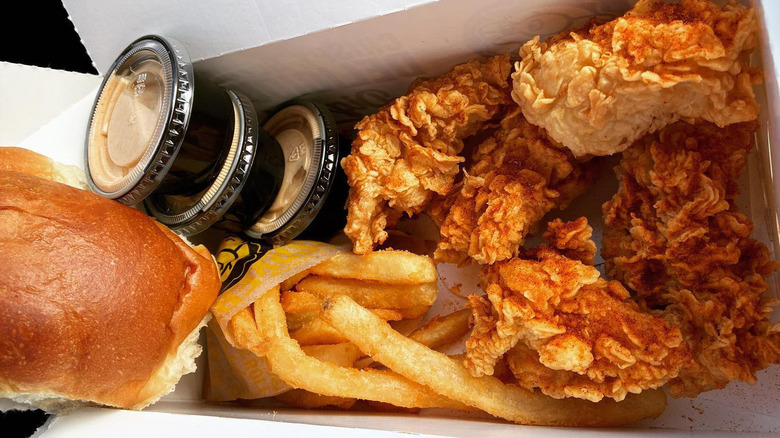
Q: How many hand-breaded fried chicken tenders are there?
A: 5